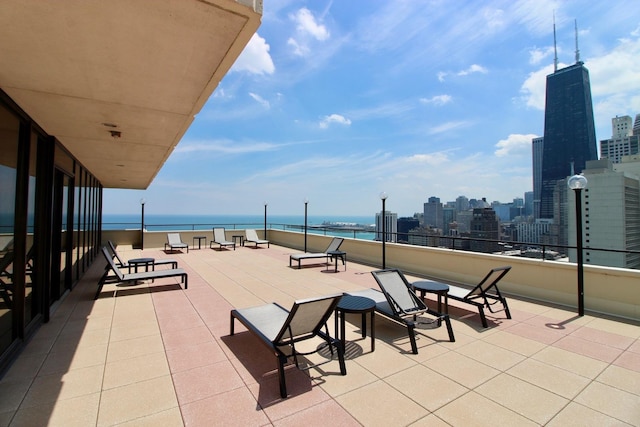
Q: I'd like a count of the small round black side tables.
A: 6